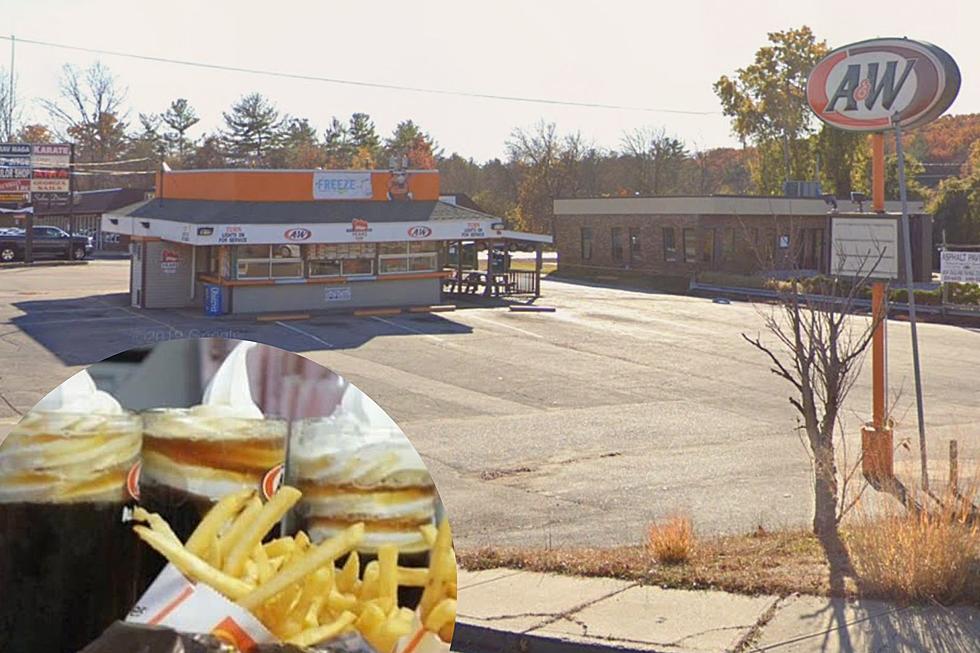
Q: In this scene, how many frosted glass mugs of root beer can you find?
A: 3